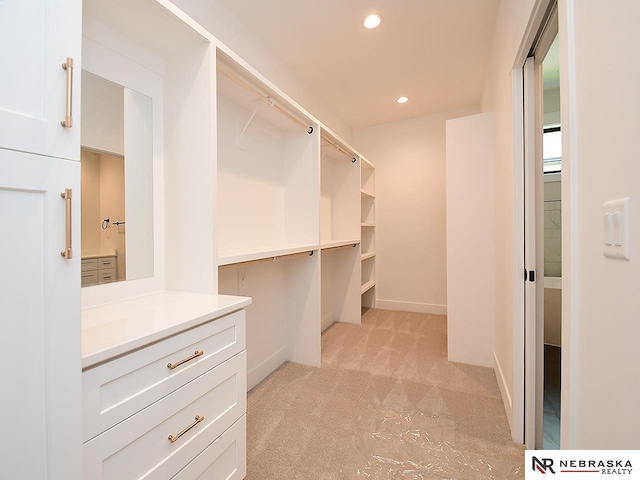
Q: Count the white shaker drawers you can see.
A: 3